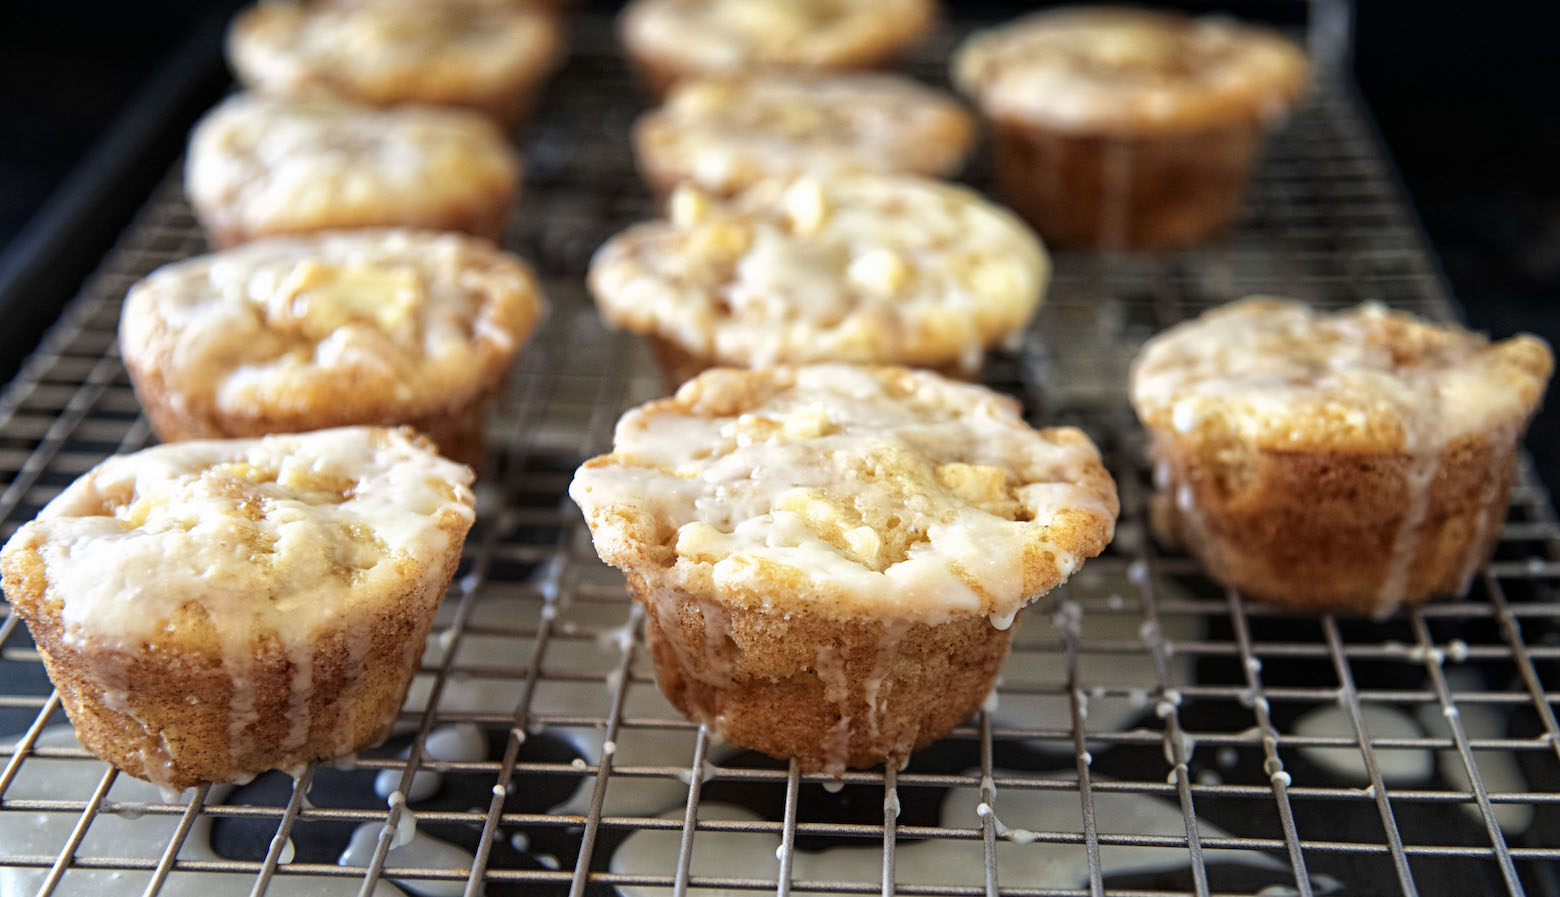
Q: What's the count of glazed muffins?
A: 10